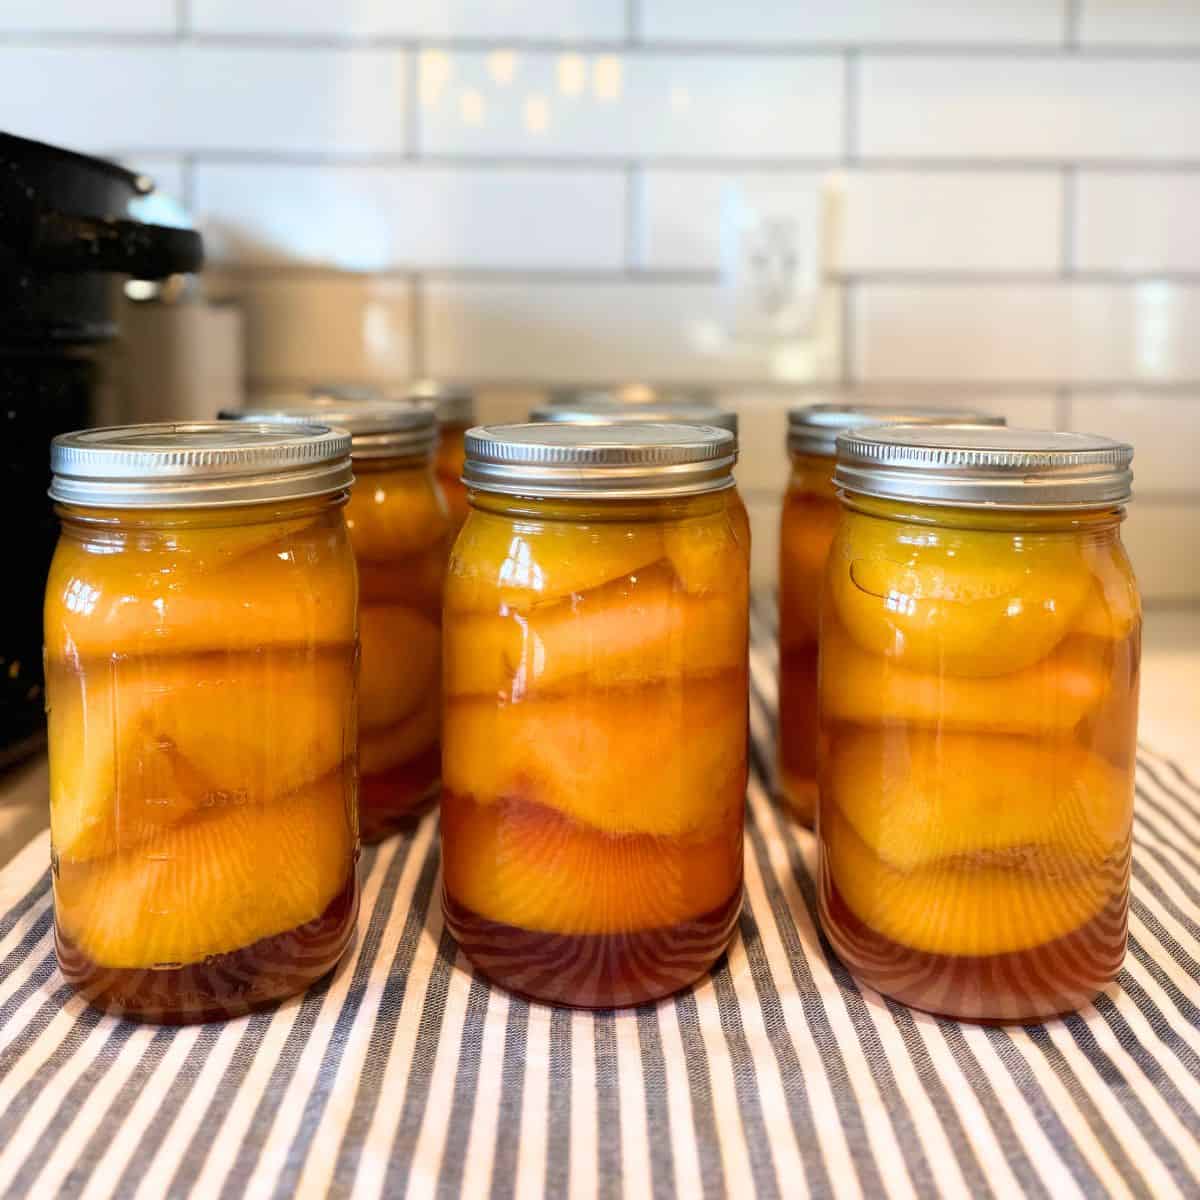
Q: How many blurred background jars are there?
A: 5